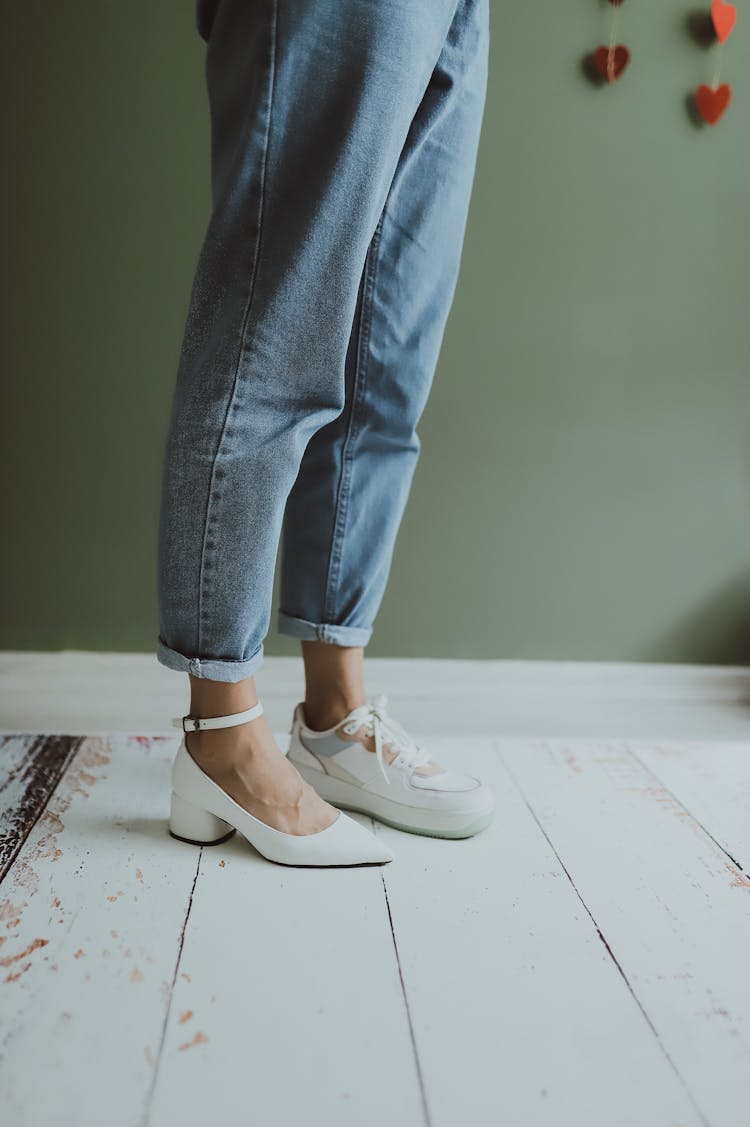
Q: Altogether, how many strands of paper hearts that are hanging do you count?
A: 2